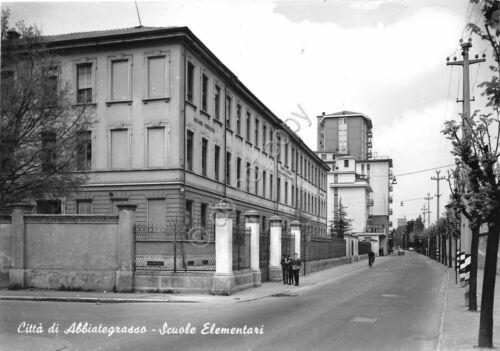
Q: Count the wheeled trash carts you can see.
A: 0